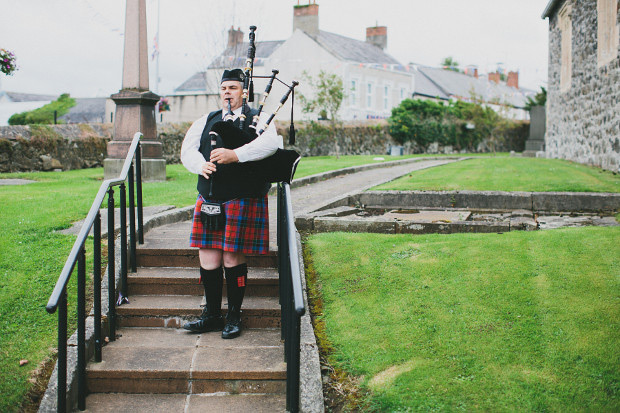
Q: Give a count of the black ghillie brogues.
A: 2